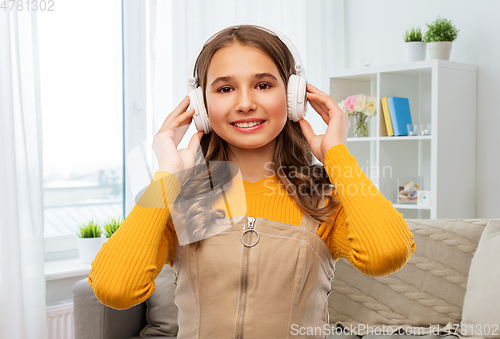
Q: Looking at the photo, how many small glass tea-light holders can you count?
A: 2